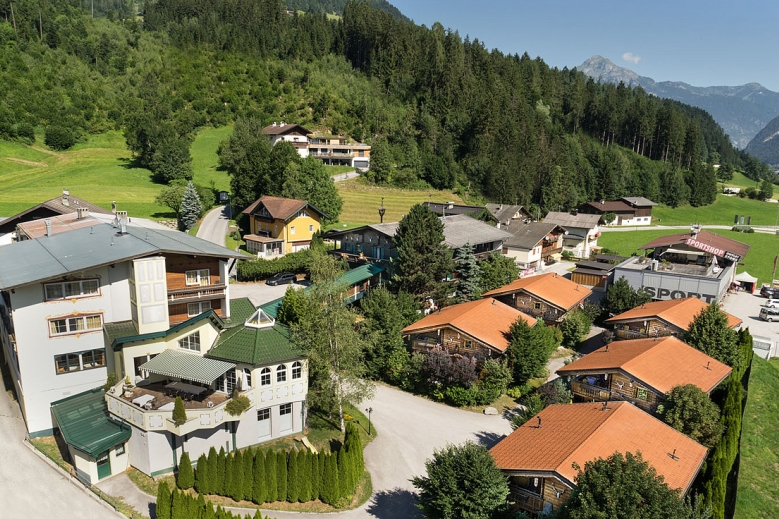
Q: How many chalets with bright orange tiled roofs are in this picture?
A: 5